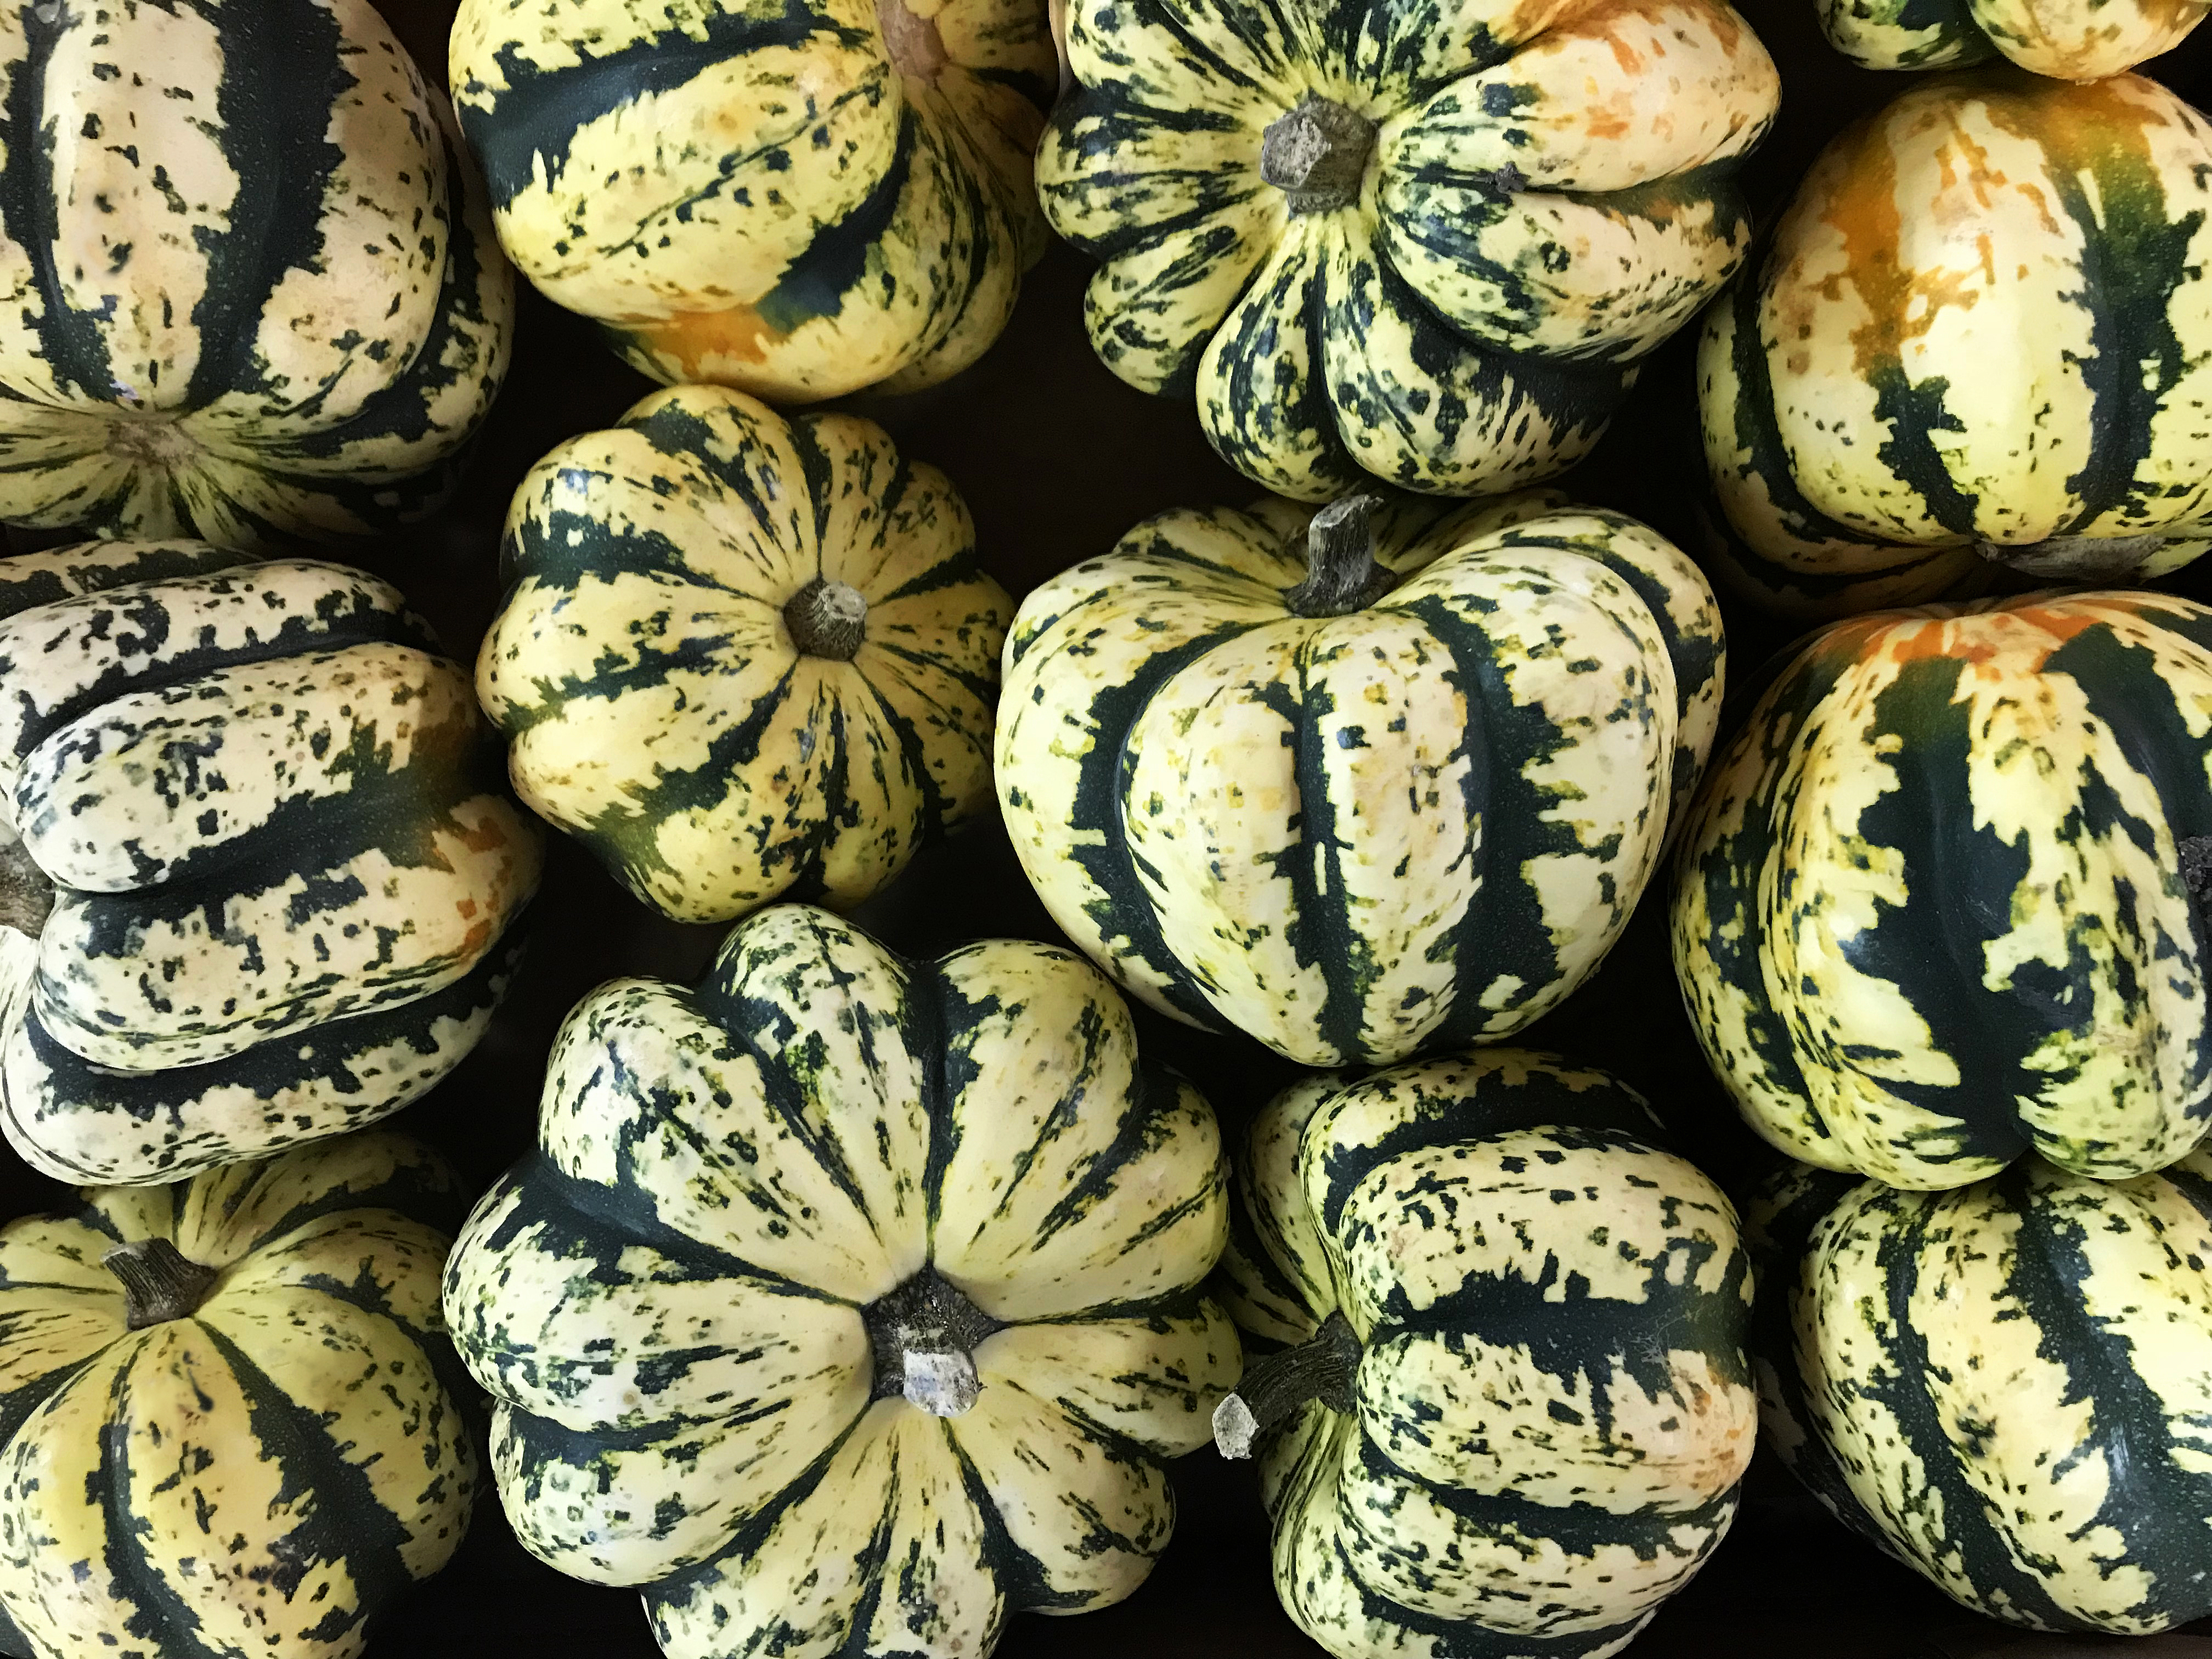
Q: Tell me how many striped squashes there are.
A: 13